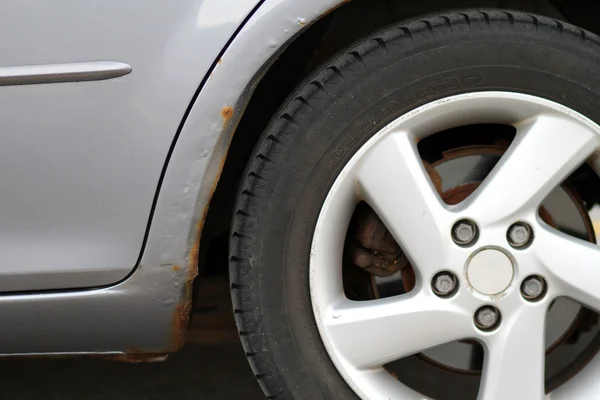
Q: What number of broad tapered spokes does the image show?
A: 5